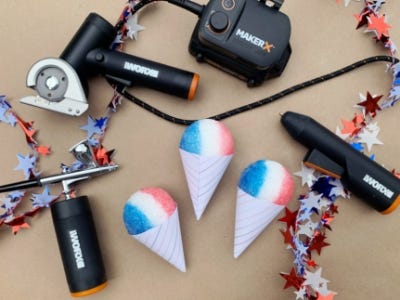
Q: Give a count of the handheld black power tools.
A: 3